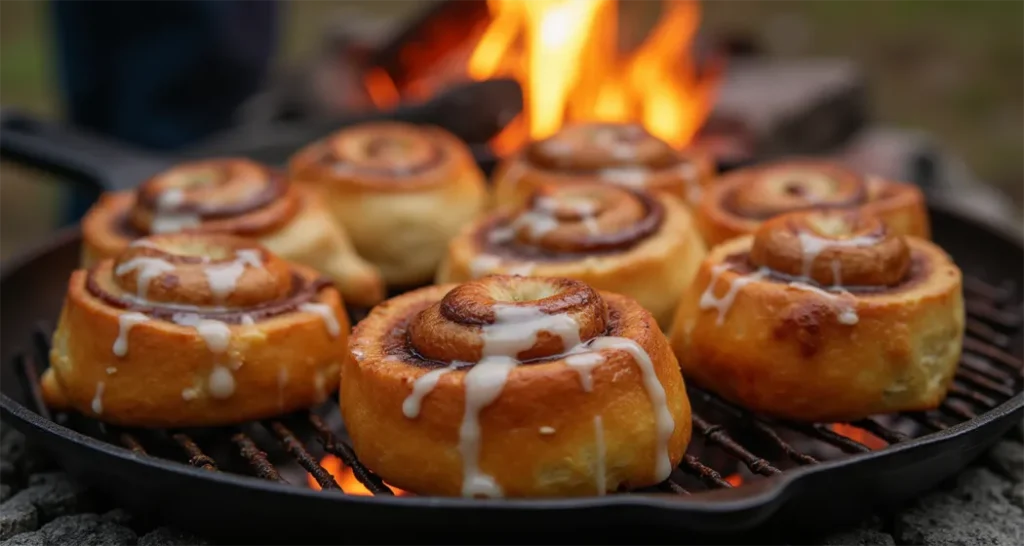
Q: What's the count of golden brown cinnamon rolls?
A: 8